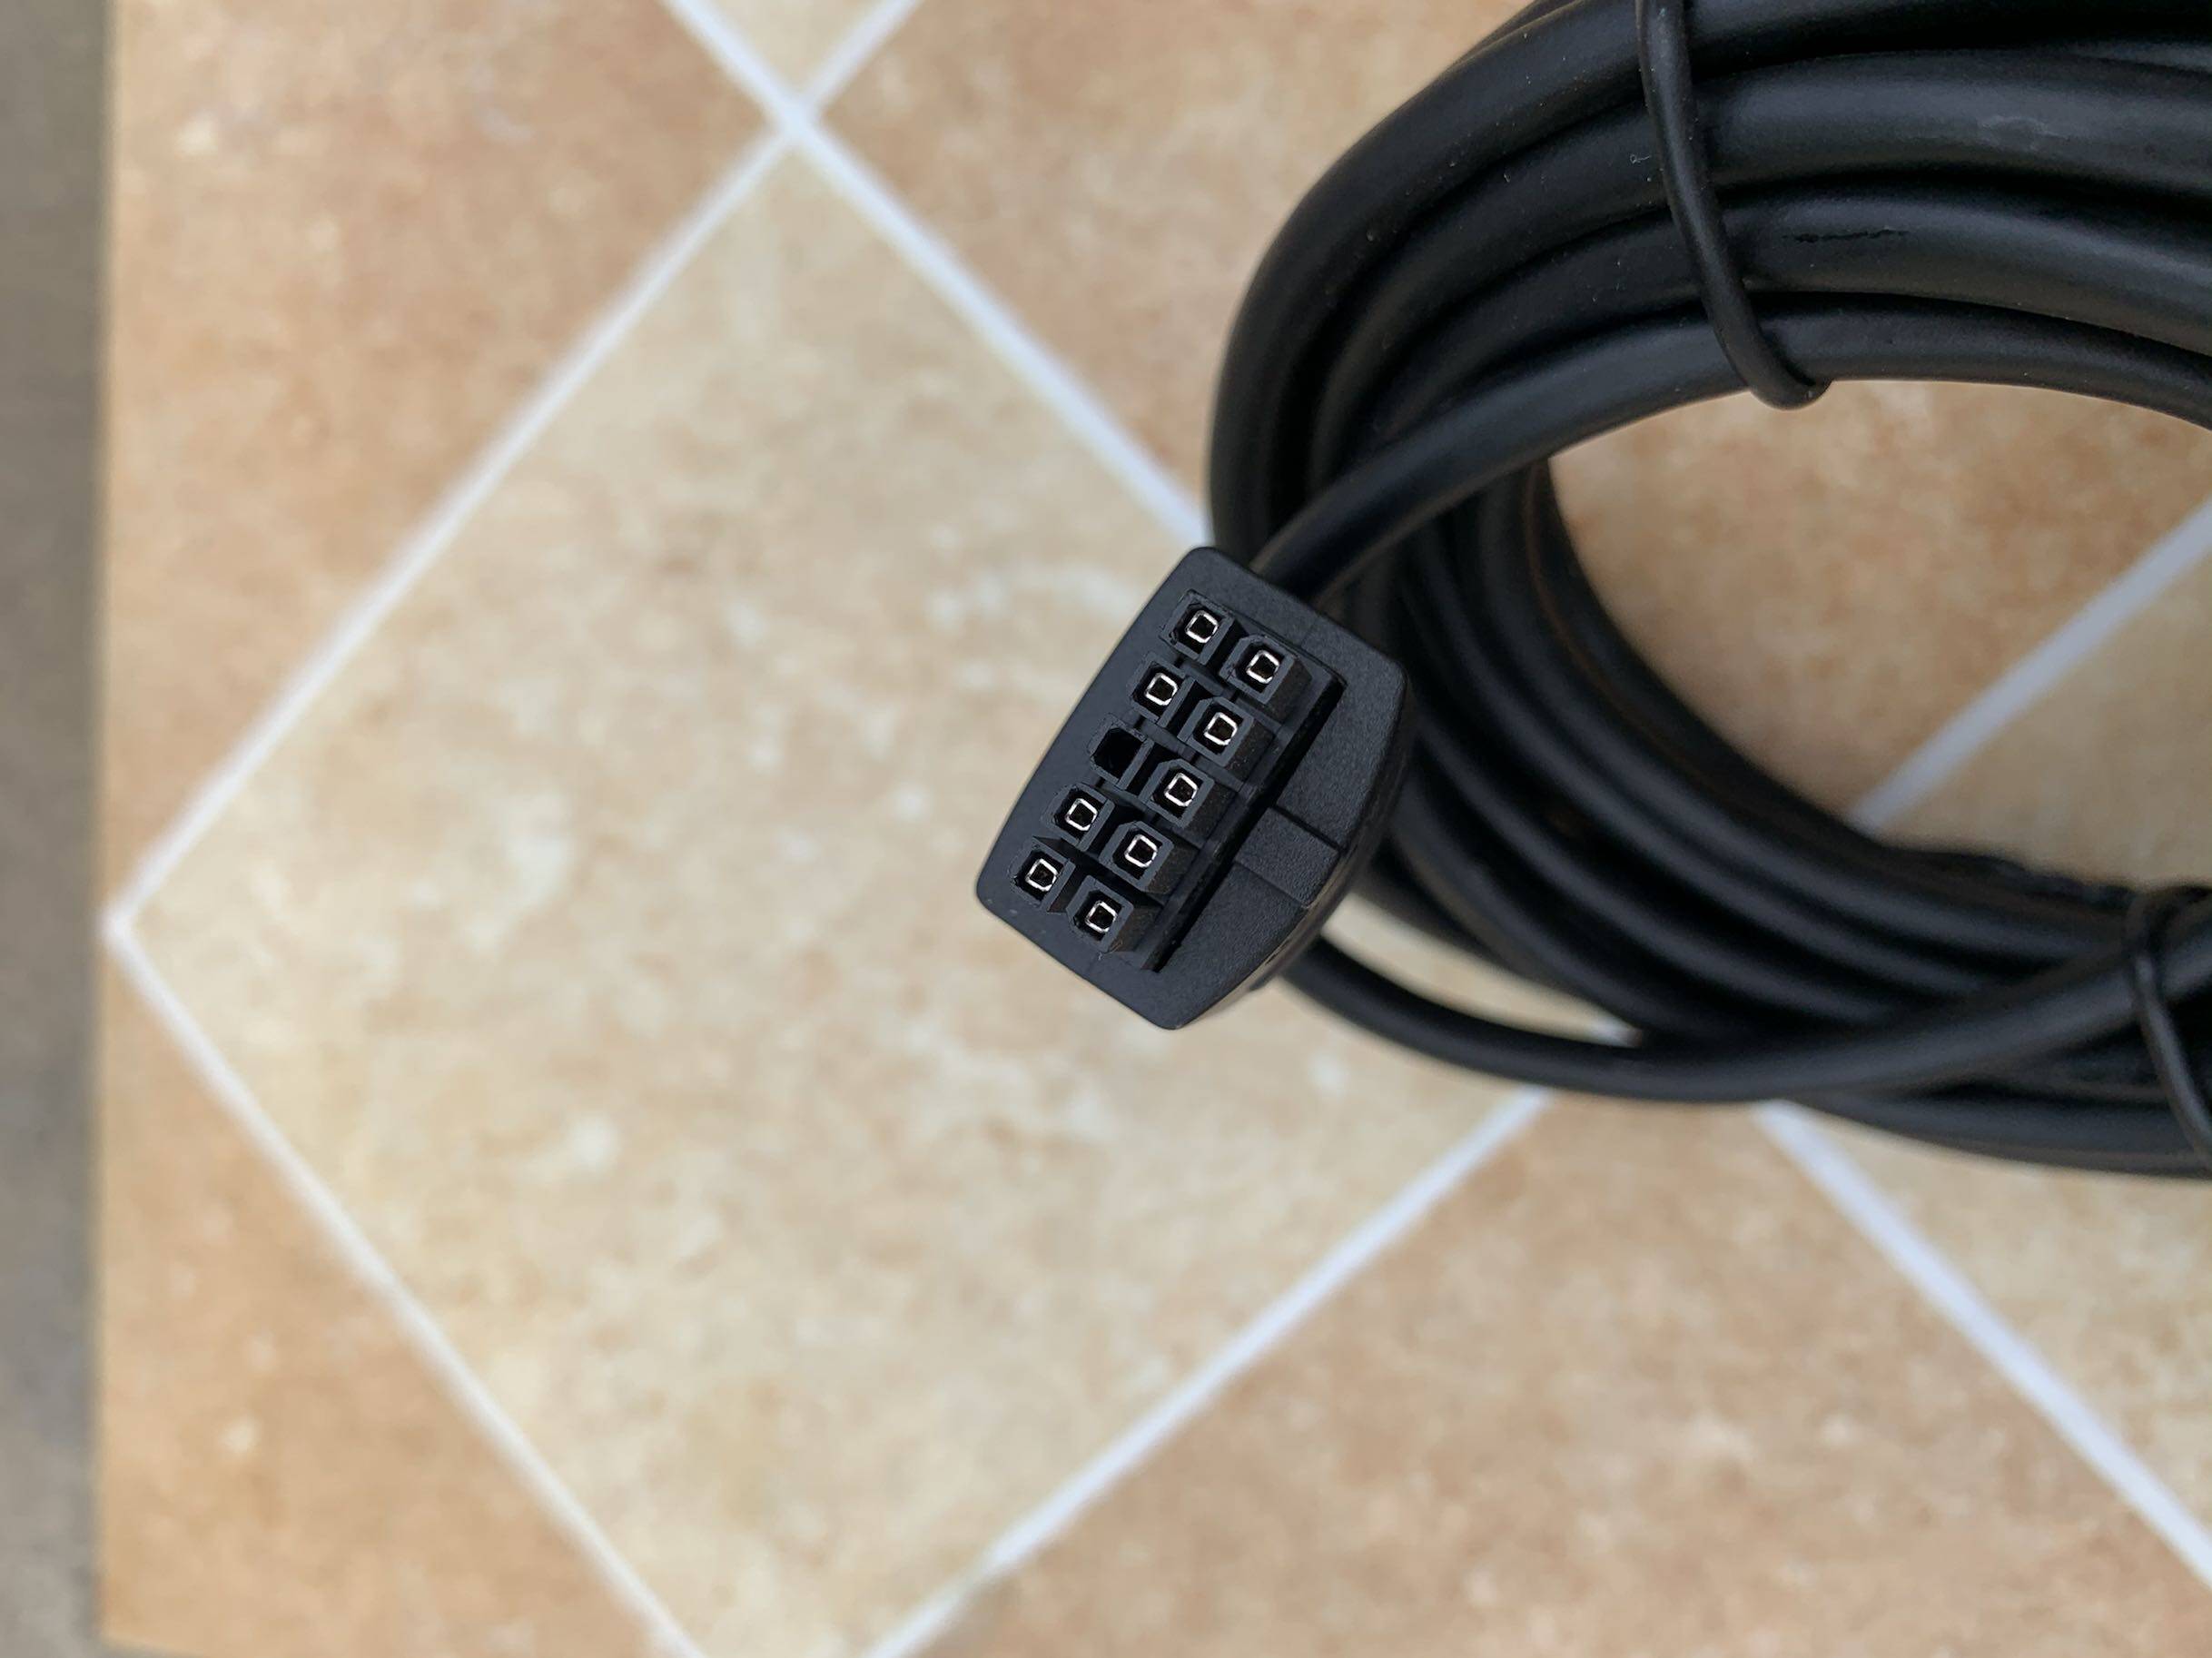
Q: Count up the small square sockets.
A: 10